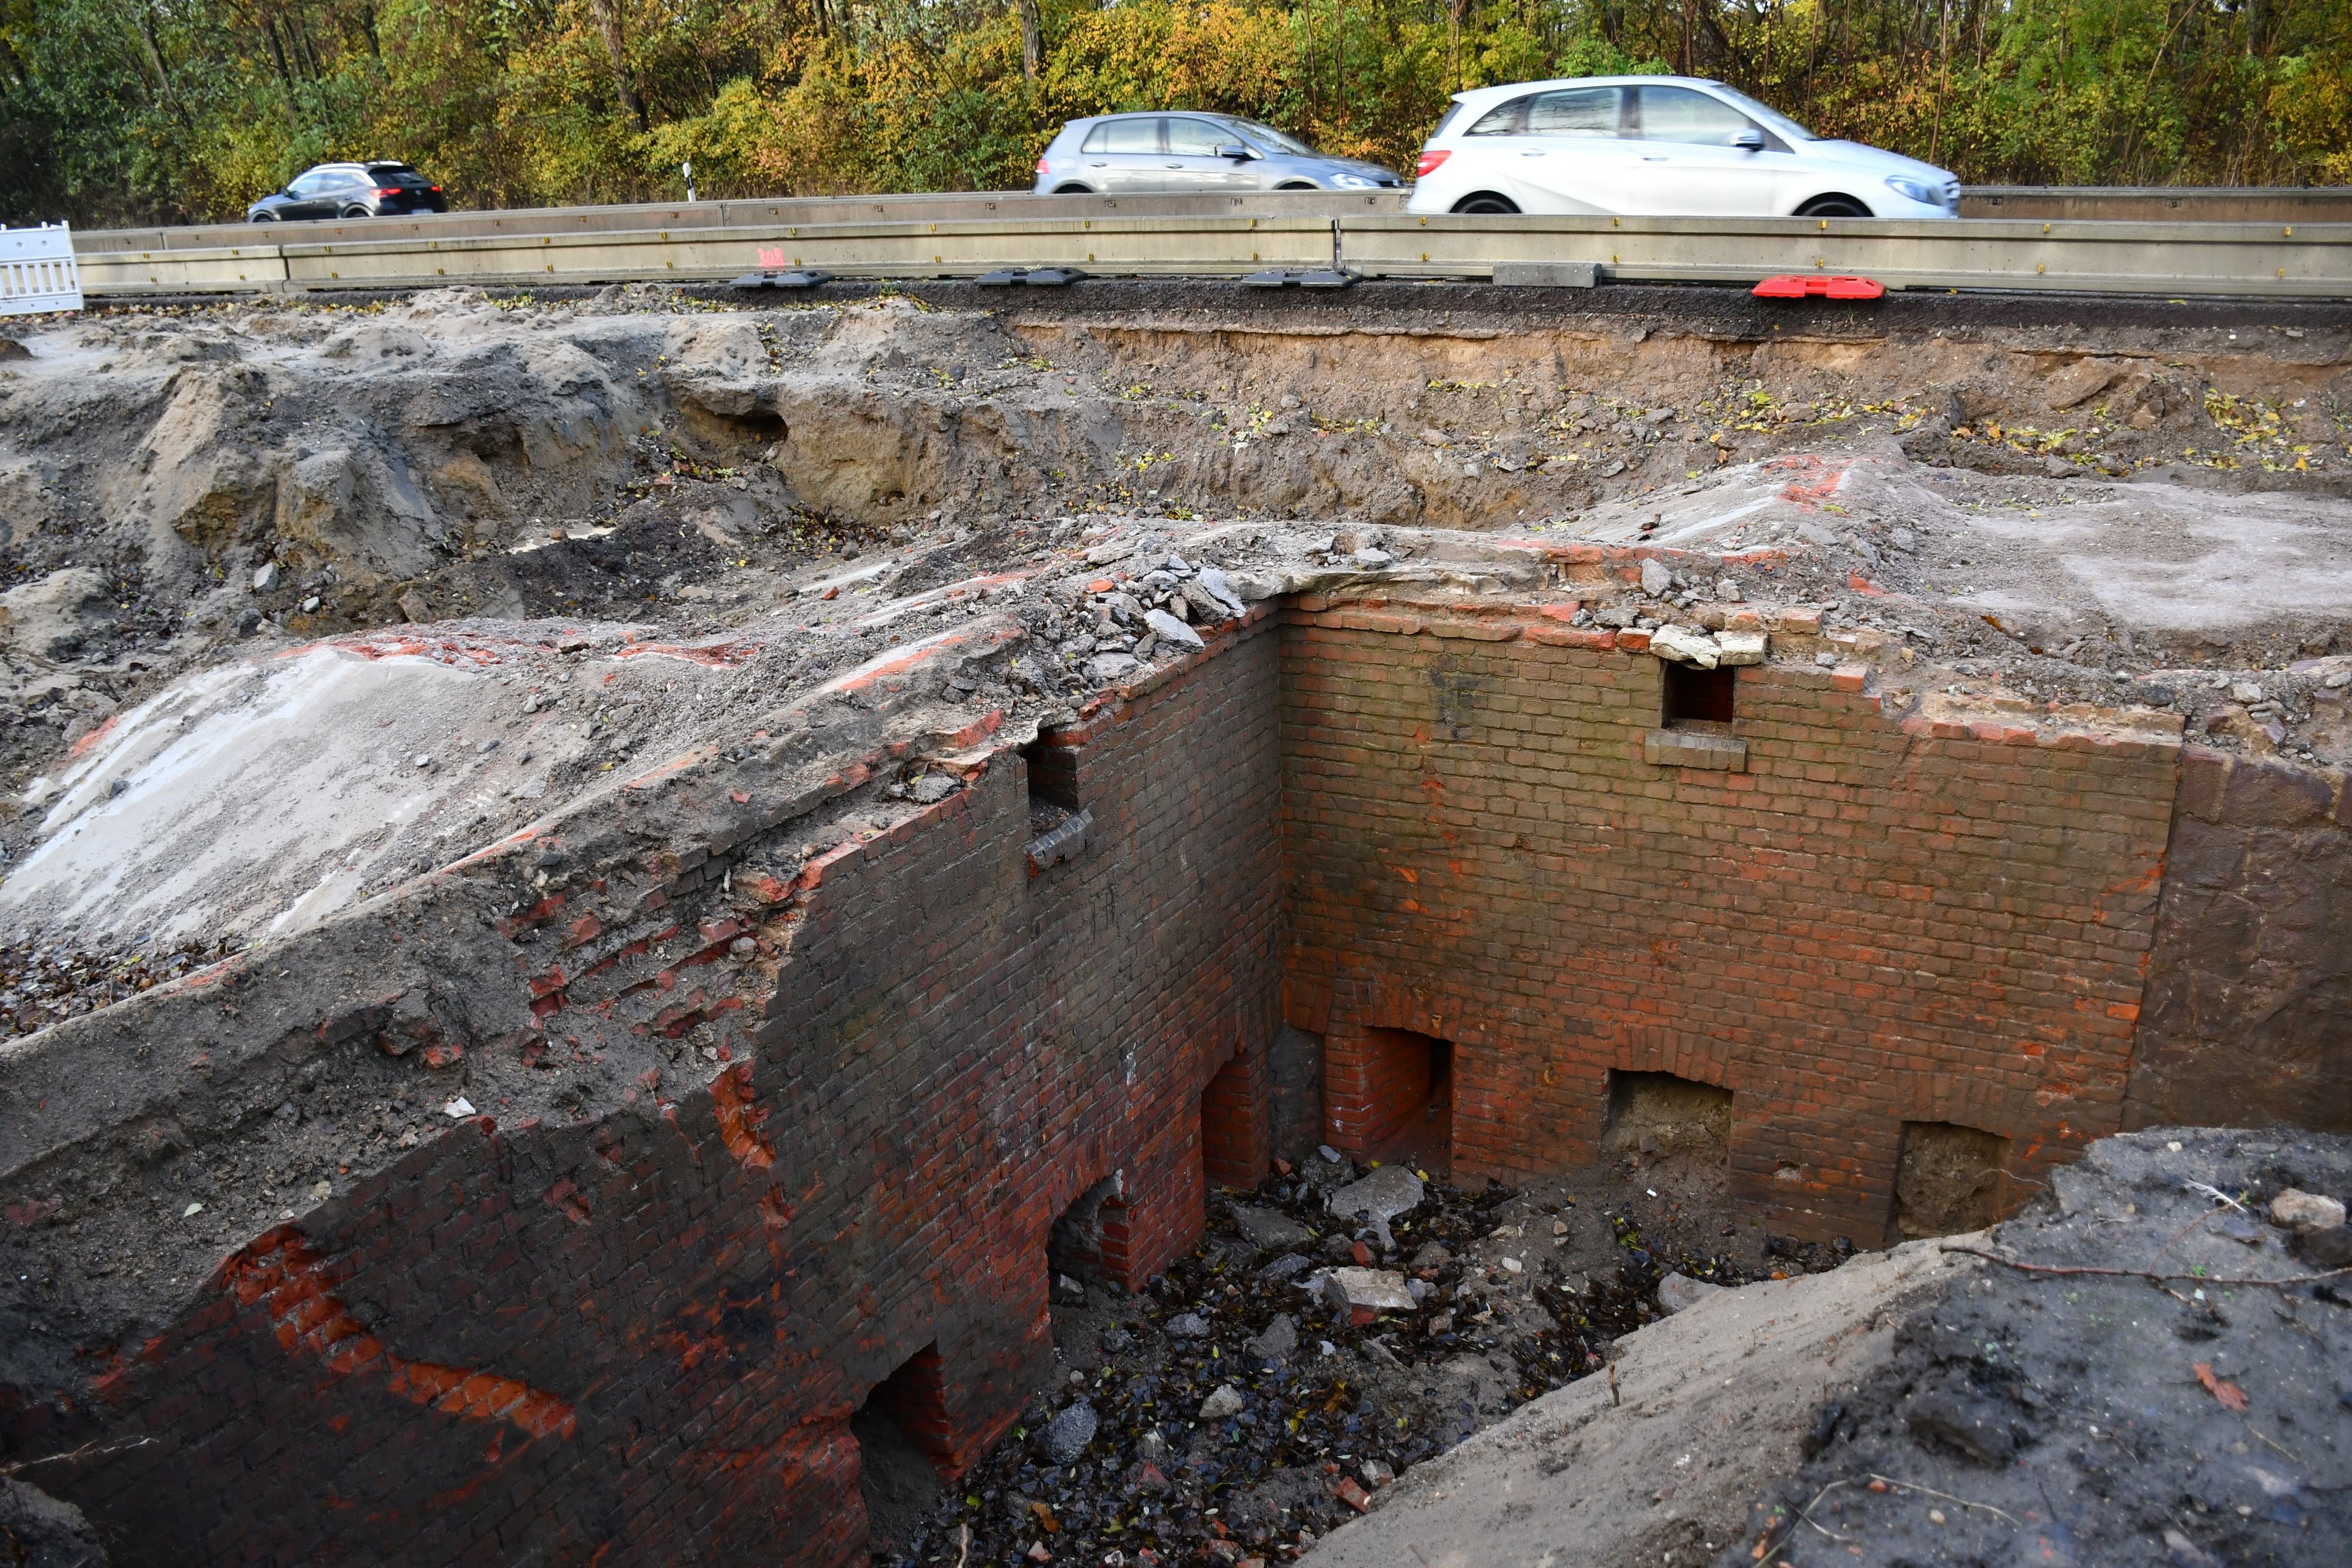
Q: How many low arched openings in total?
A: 6